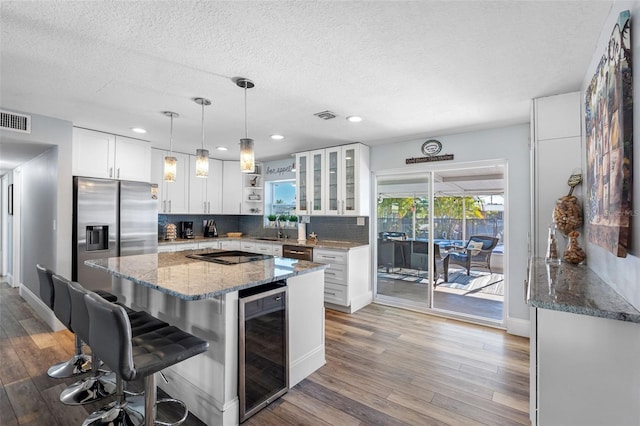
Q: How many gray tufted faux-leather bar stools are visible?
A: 4